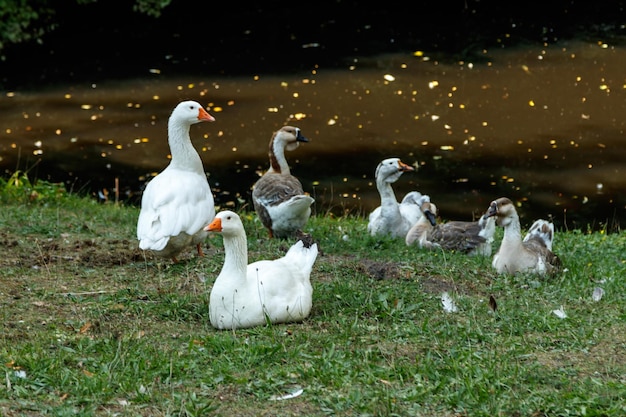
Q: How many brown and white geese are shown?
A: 3